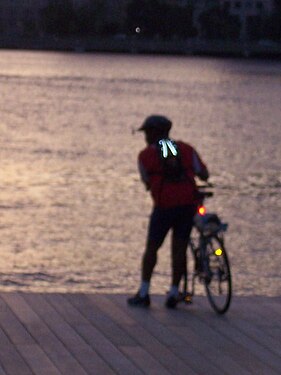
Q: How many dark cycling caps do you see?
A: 1